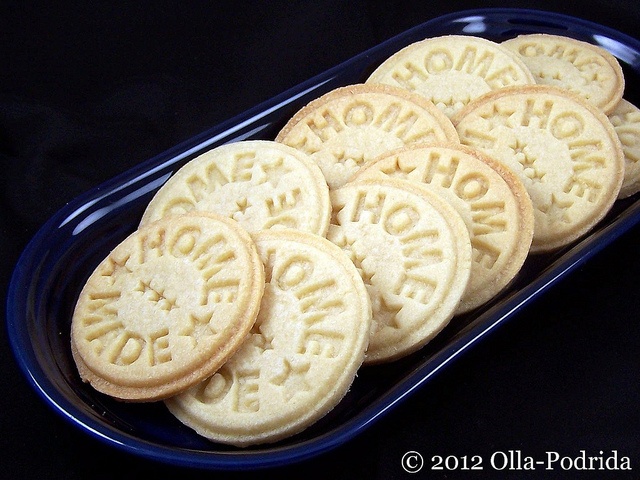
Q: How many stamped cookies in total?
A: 10